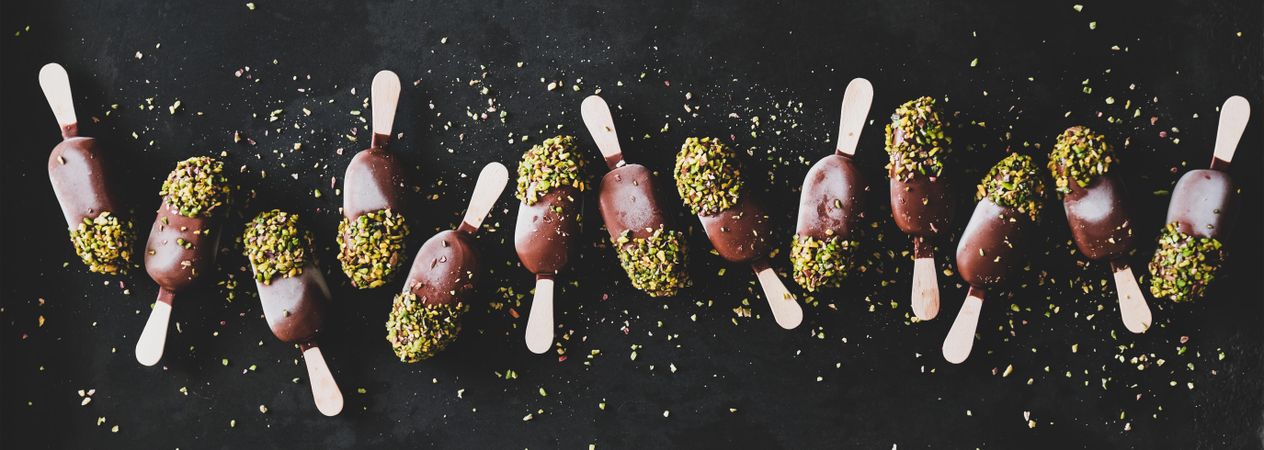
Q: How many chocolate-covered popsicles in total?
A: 13